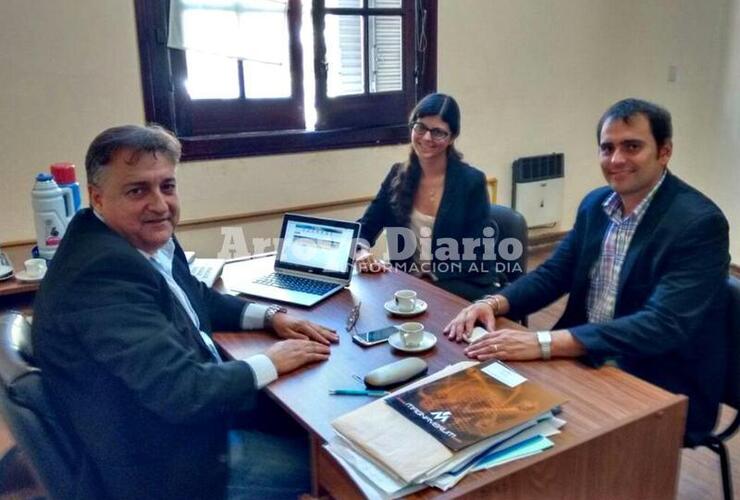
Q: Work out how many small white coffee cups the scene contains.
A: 3